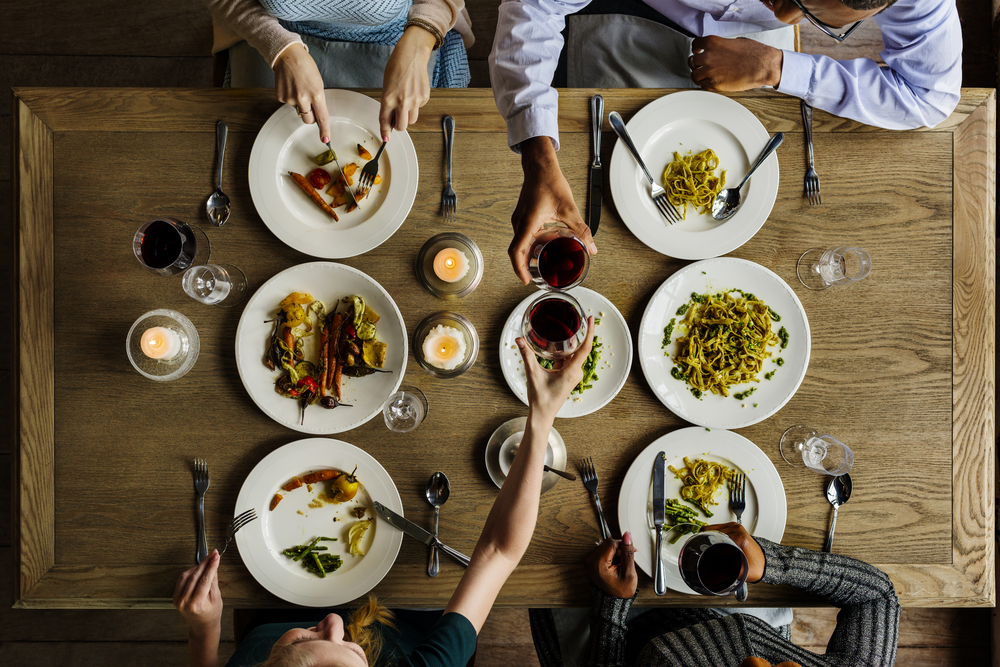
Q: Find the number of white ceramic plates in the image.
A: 7